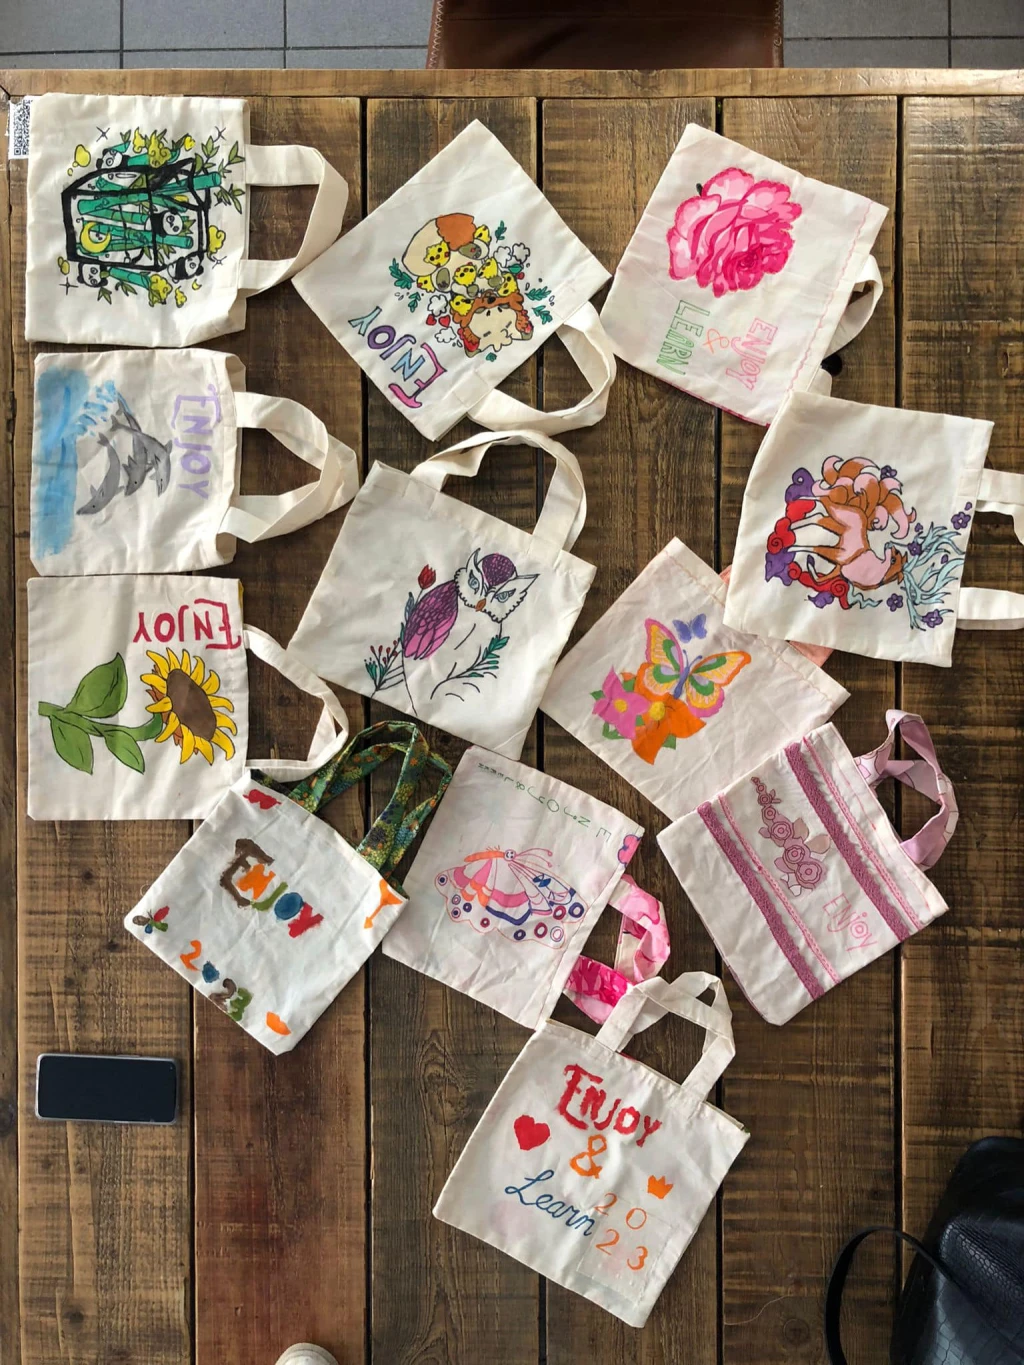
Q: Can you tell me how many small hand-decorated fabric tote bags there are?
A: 12